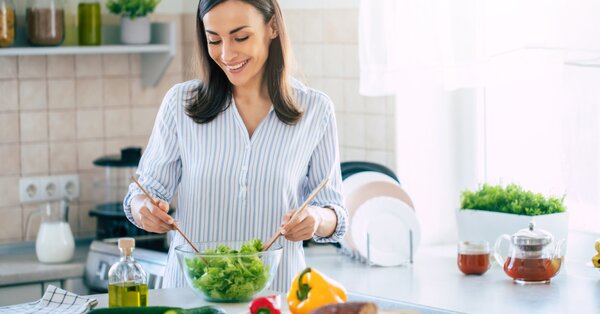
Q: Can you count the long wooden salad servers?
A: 2